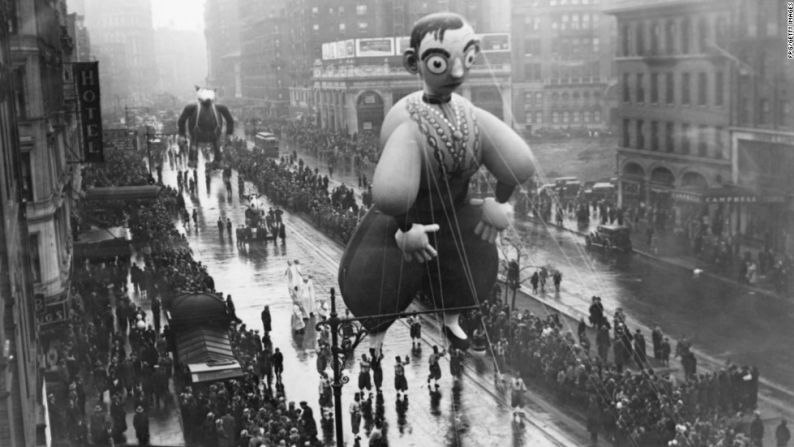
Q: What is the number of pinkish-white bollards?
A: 0